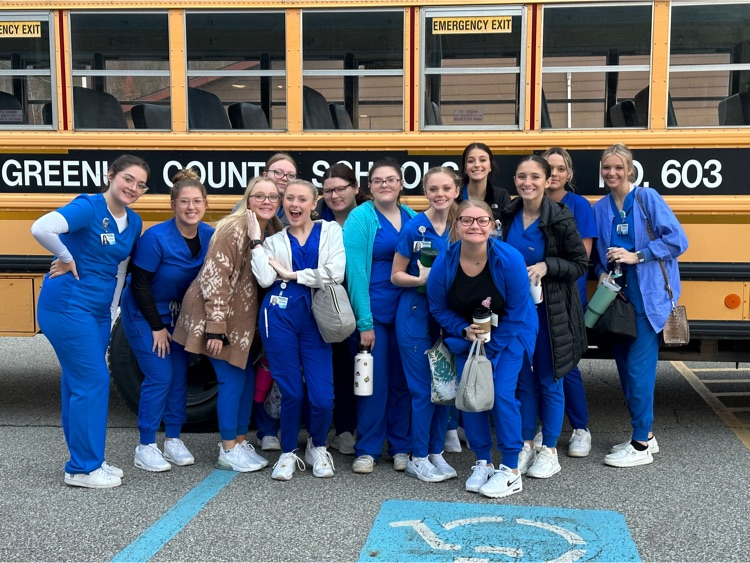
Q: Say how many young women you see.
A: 13